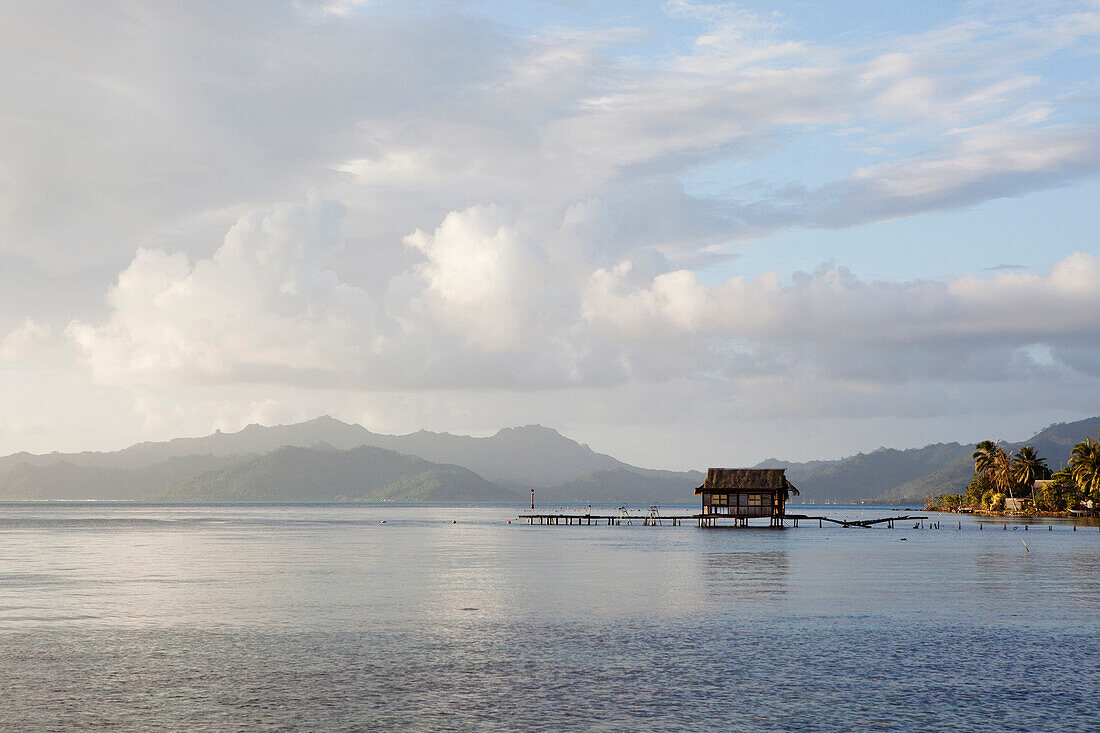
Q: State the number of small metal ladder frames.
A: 2